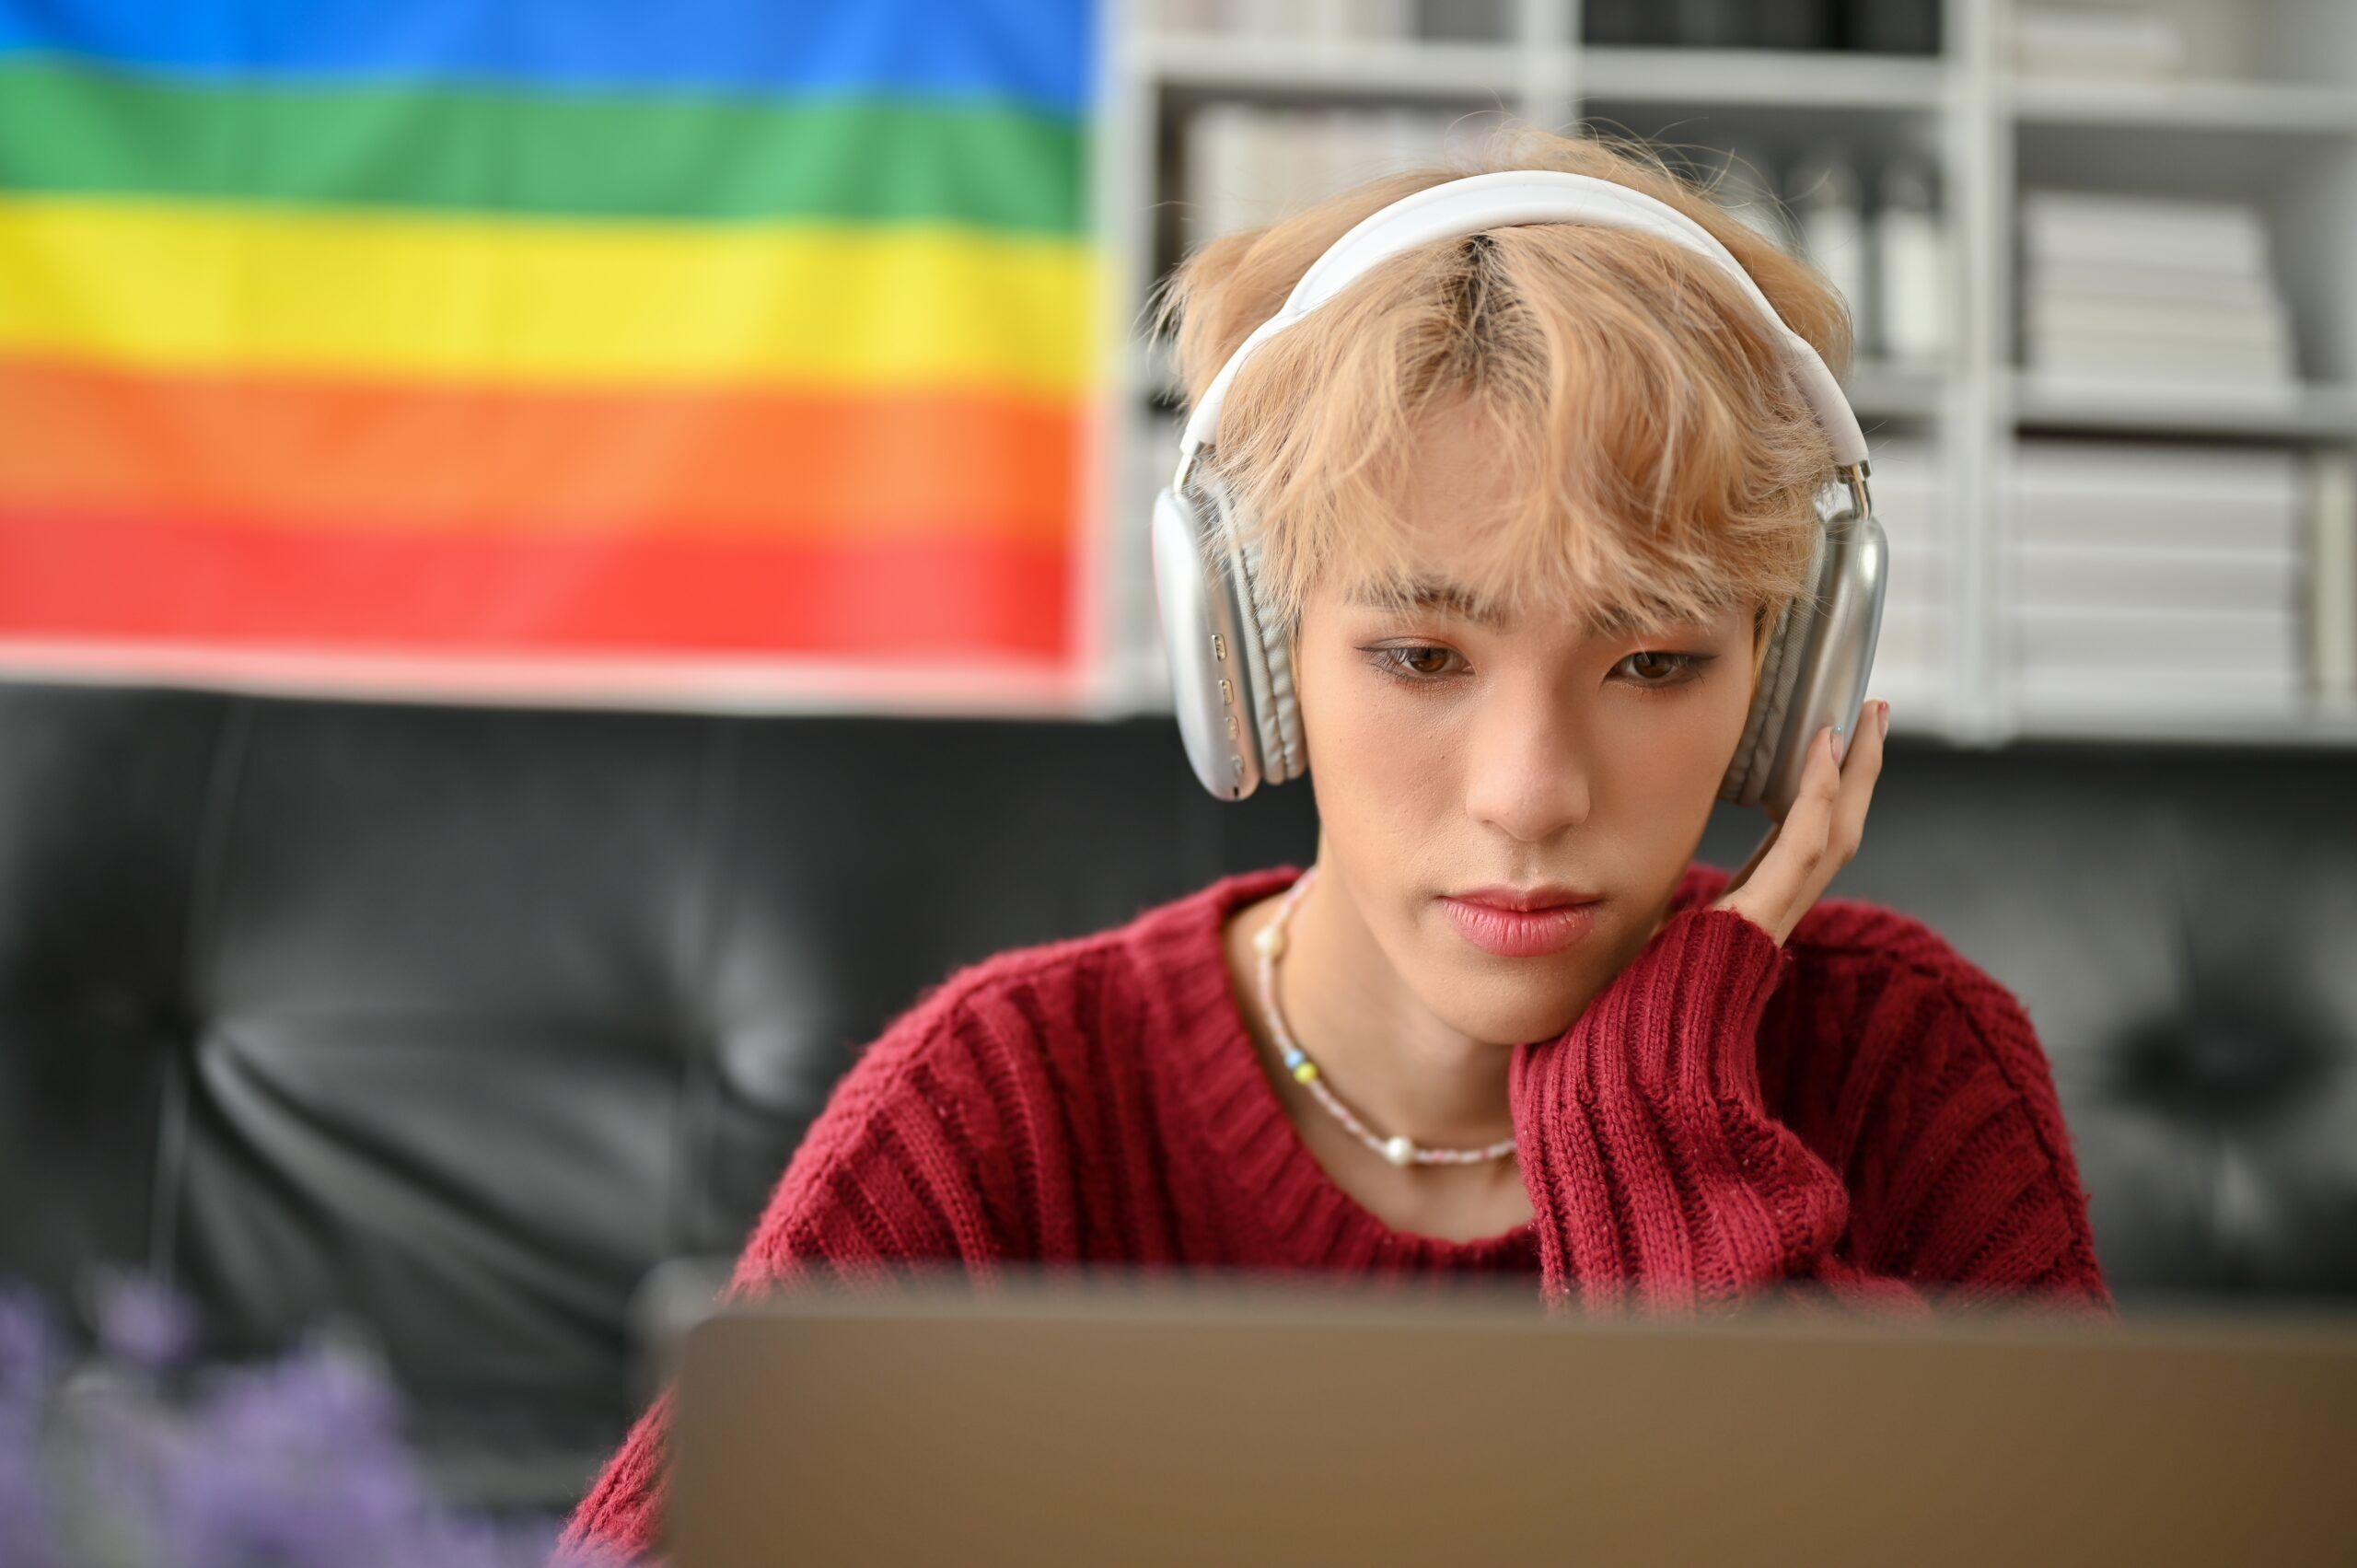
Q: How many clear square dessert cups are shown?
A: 0